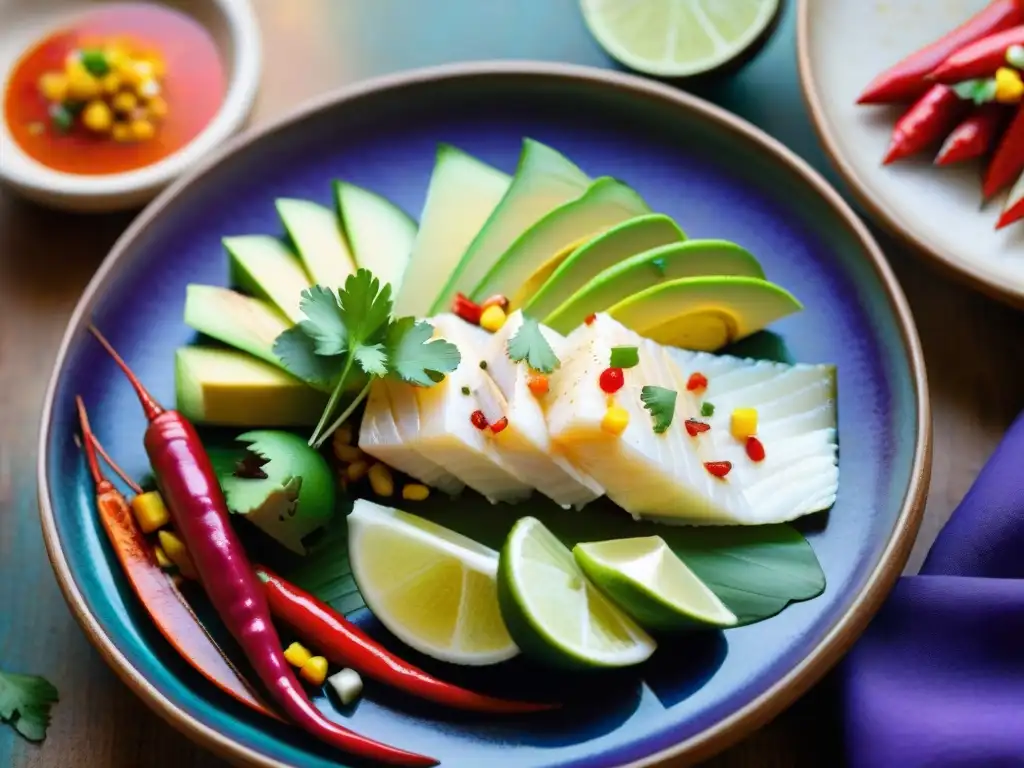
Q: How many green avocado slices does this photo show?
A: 11